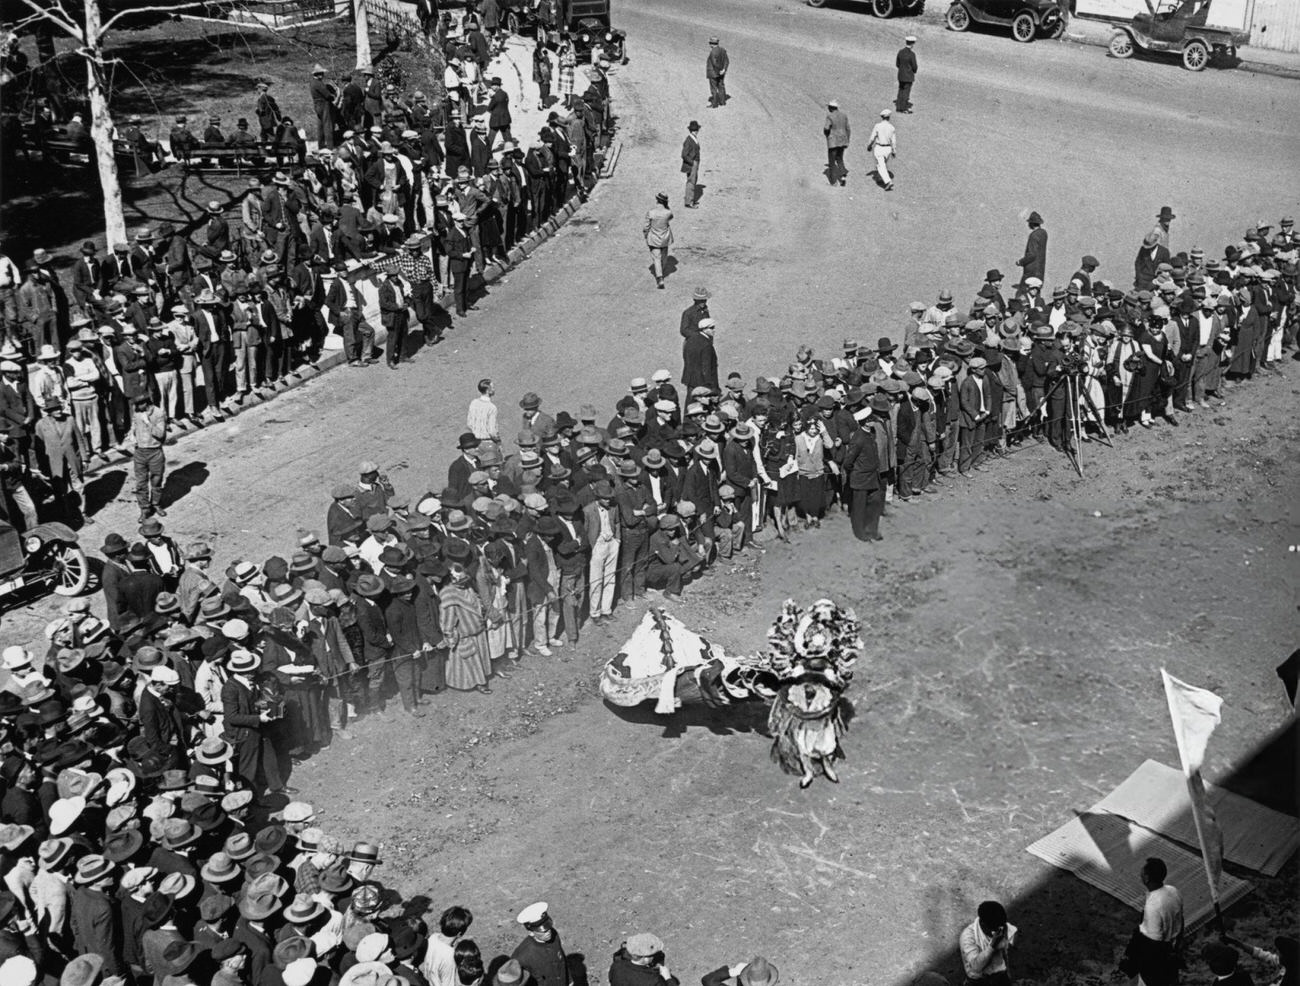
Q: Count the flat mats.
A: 2